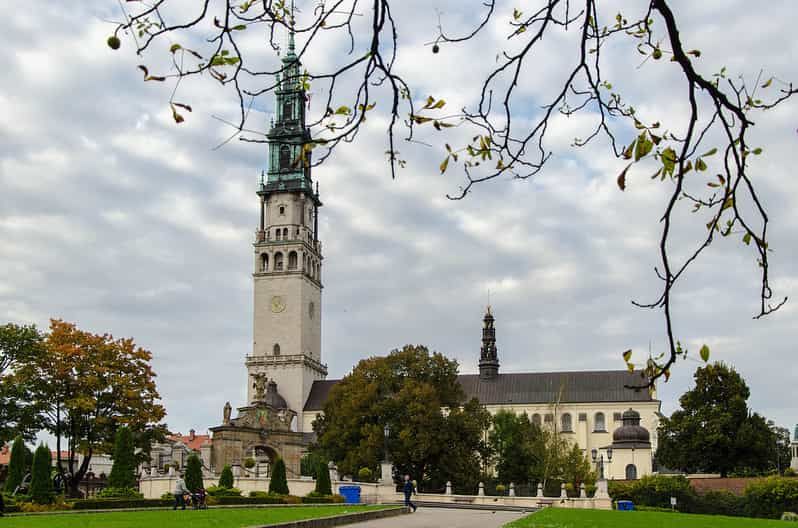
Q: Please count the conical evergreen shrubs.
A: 7